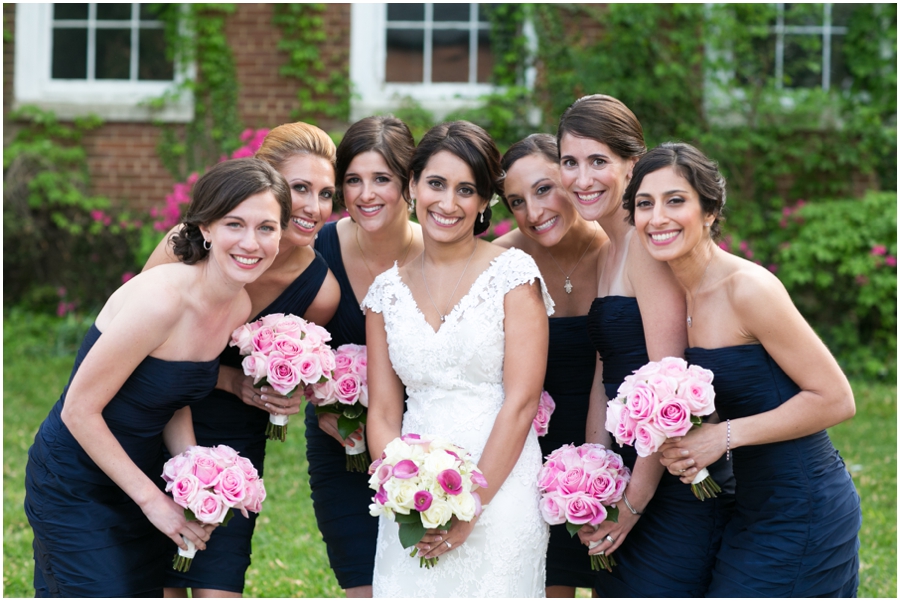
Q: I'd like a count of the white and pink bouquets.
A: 1